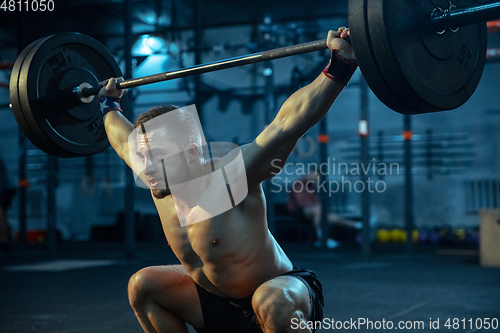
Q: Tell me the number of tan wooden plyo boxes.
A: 1